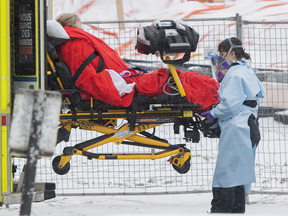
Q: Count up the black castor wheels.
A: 2